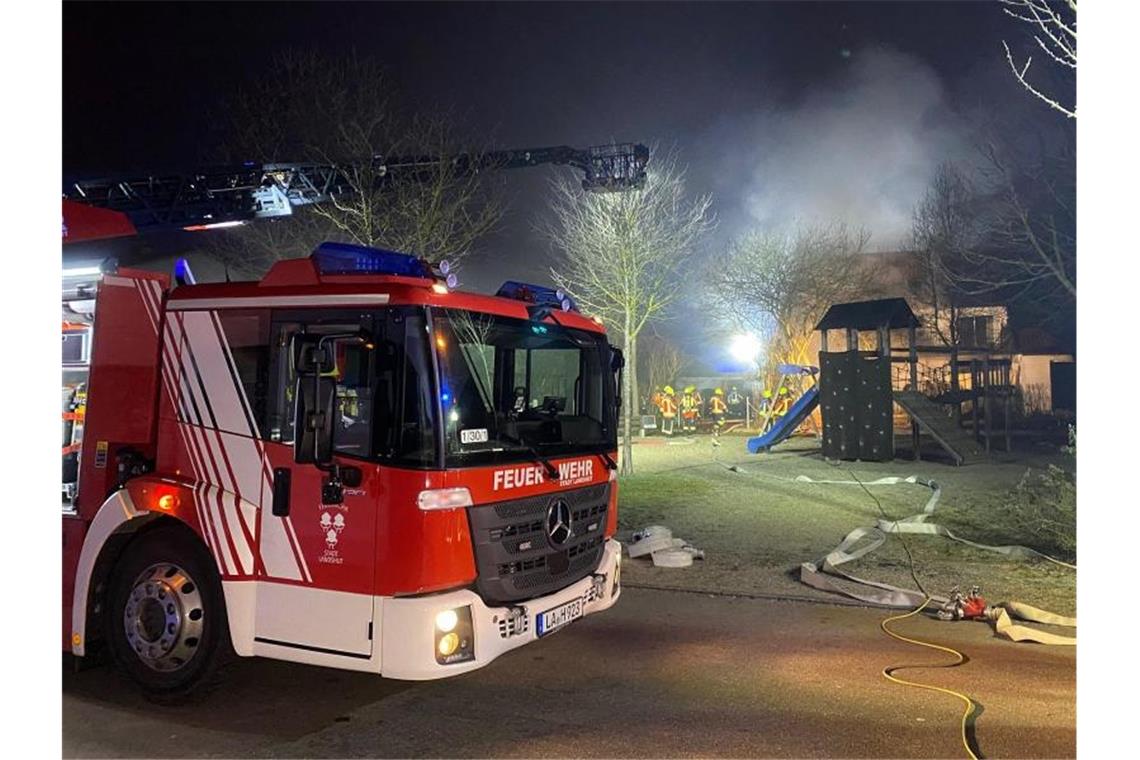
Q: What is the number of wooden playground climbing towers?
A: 1